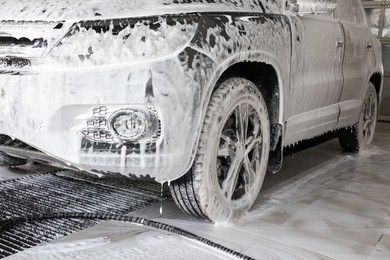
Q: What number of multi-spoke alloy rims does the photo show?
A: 2